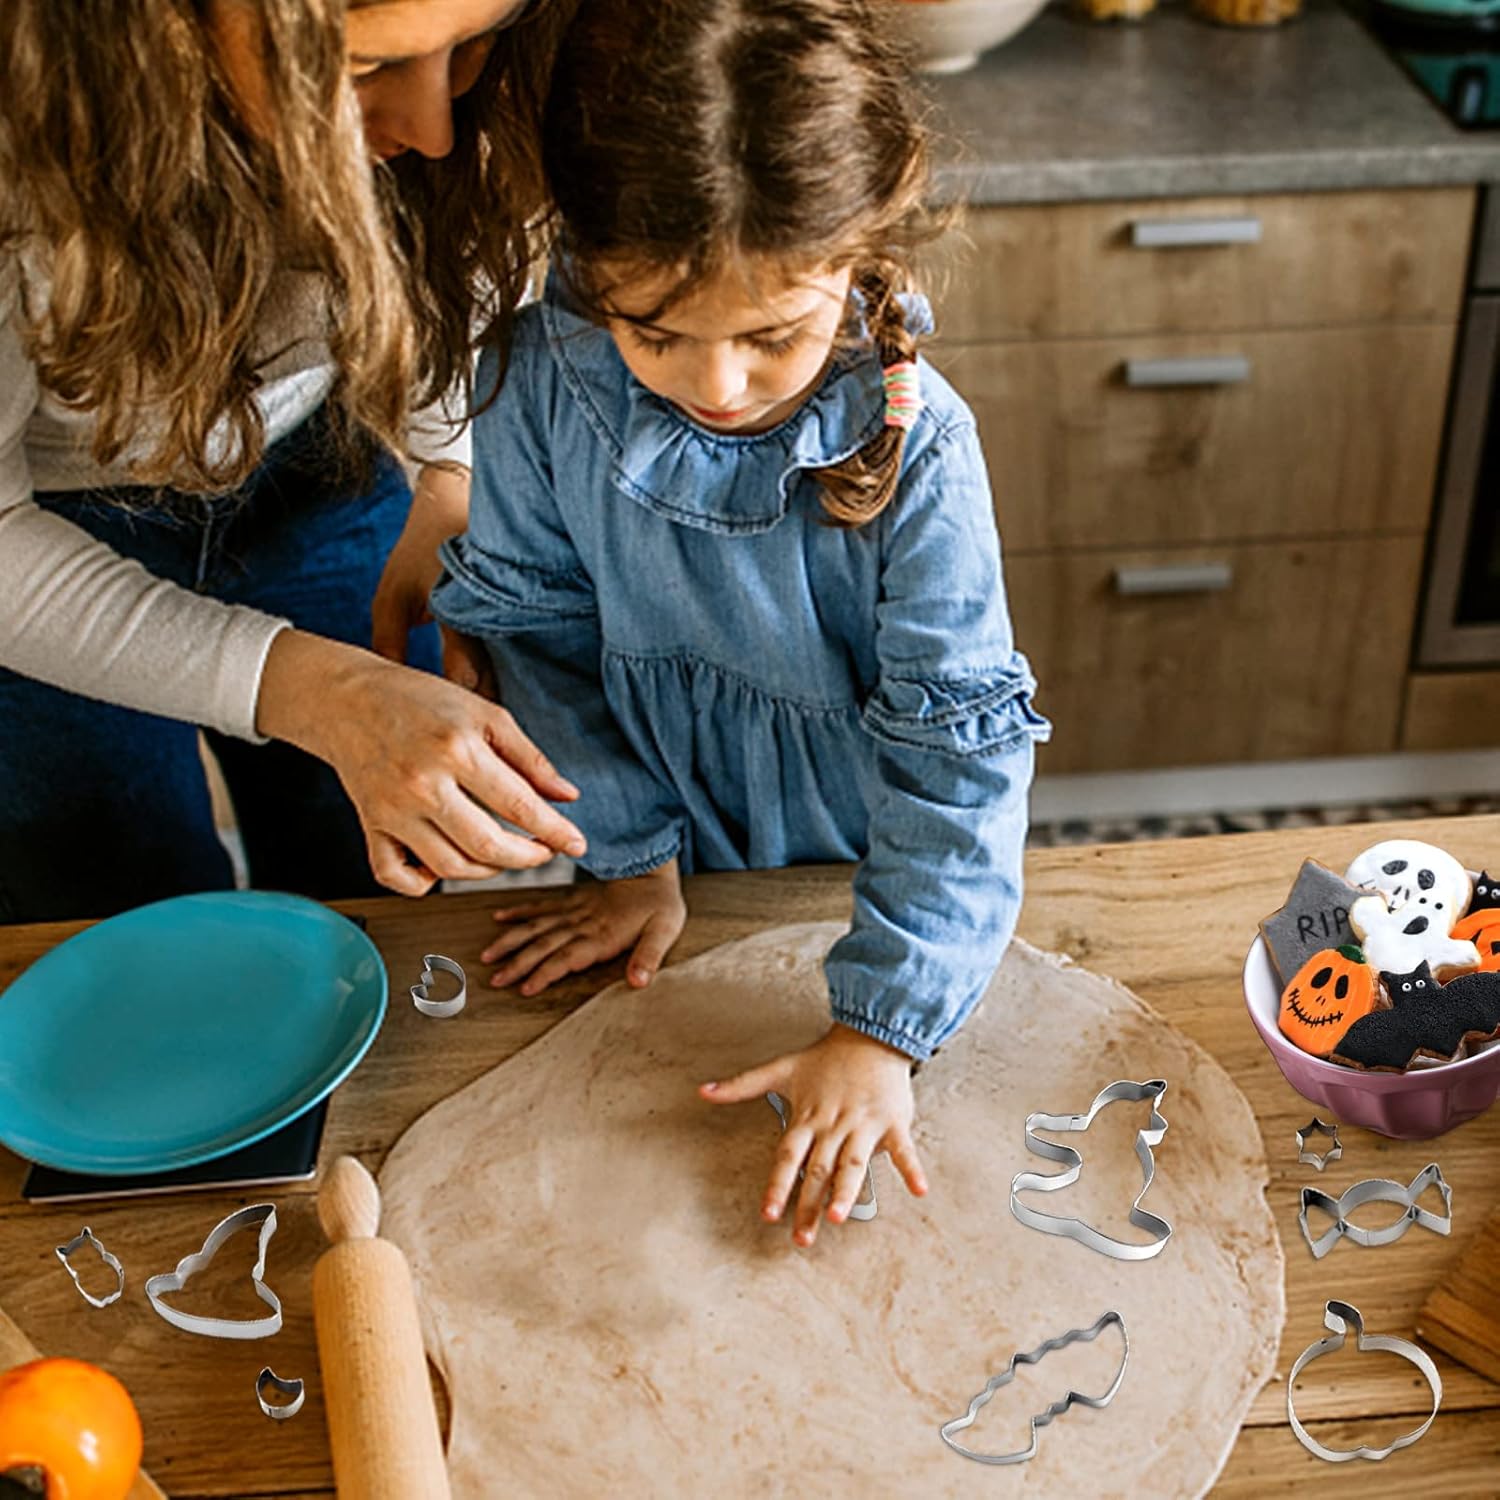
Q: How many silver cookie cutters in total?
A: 10